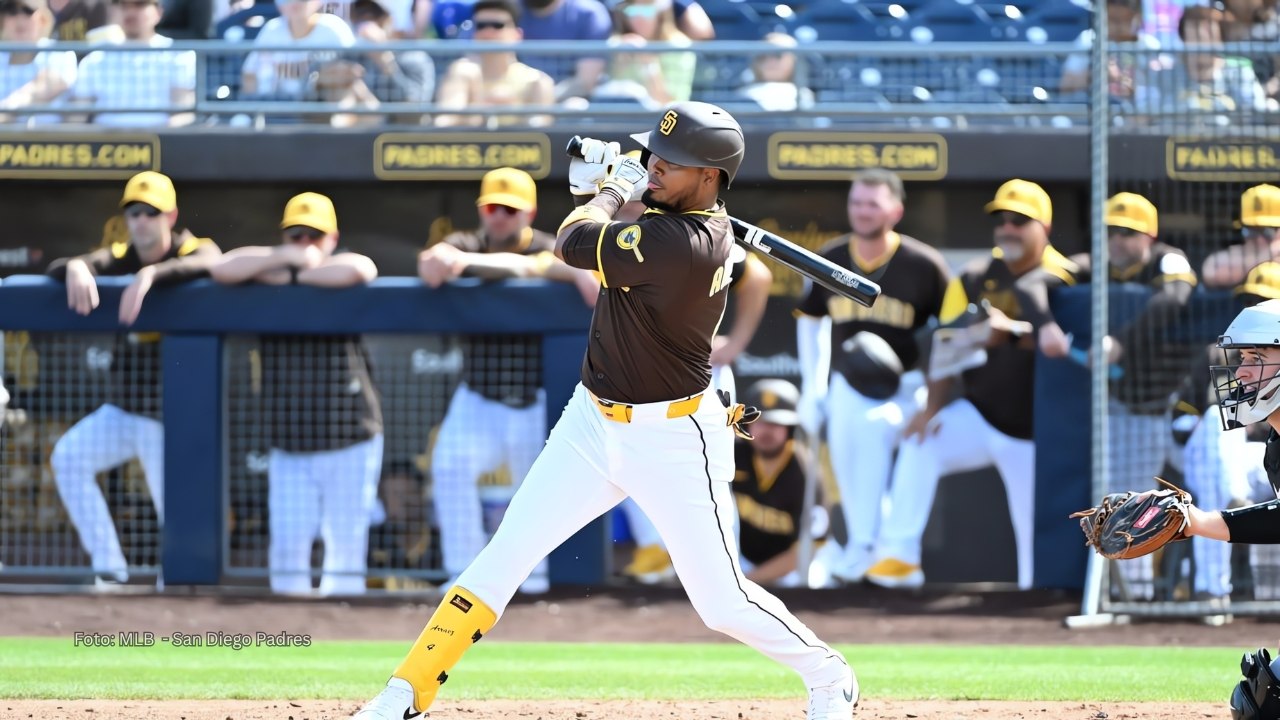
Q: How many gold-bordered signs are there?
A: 4